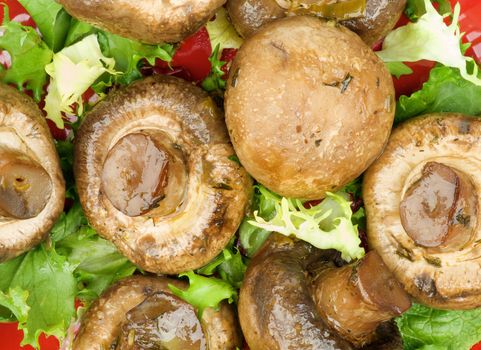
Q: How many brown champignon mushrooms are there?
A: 8